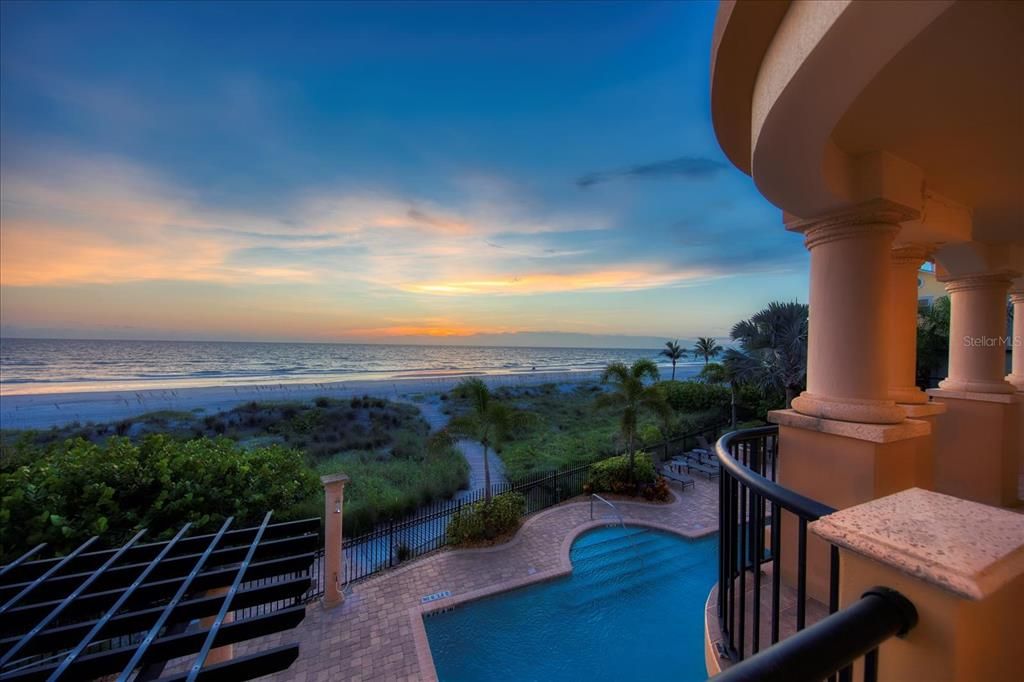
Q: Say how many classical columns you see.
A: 4